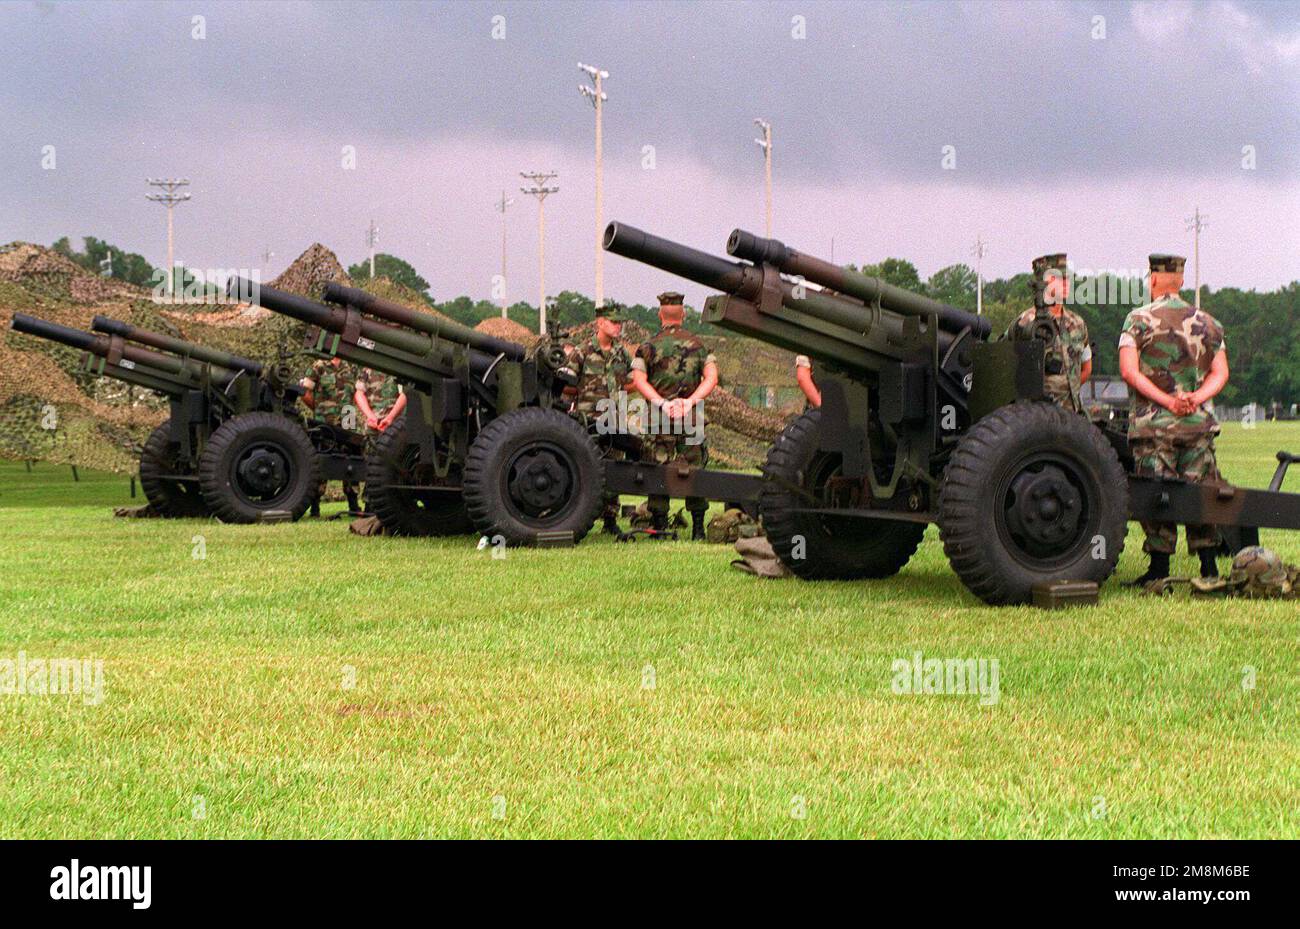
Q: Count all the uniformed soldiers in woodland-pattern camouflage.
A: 7